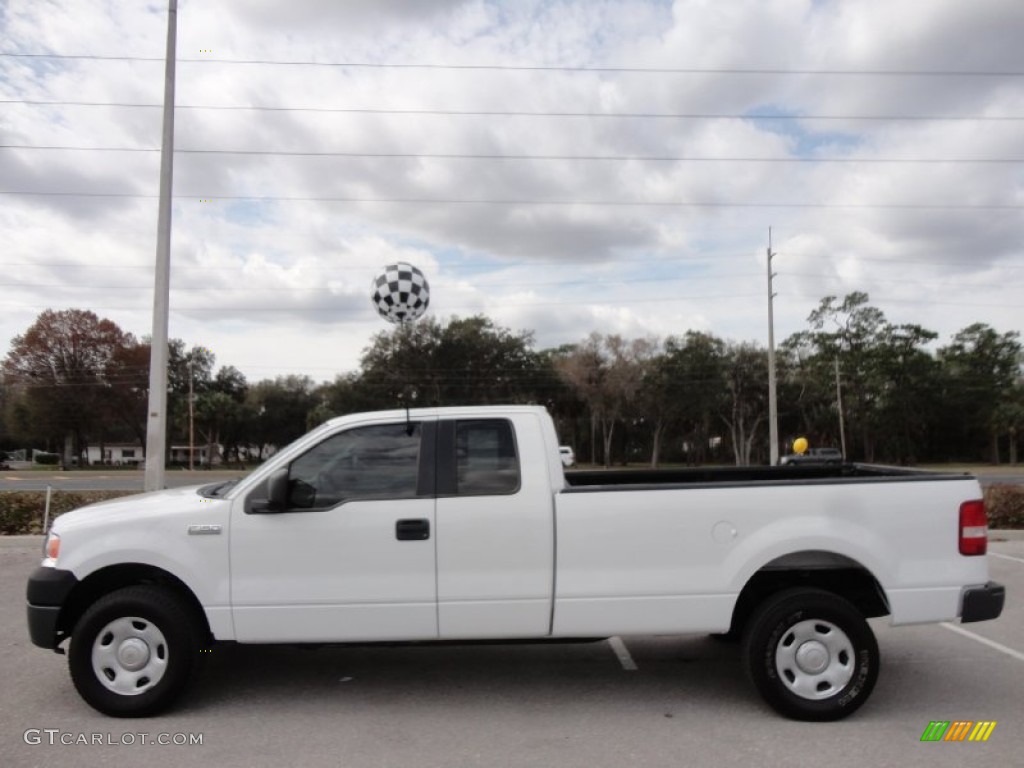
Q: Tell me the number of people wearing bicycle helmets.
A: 0